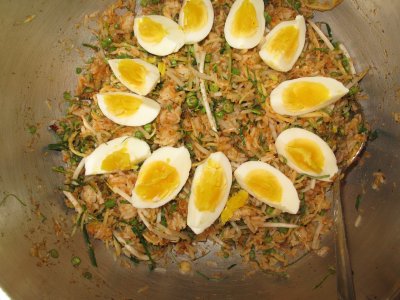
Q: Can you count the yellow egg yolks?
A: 12